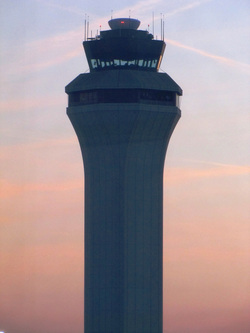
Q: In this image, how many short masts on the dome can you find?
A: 2